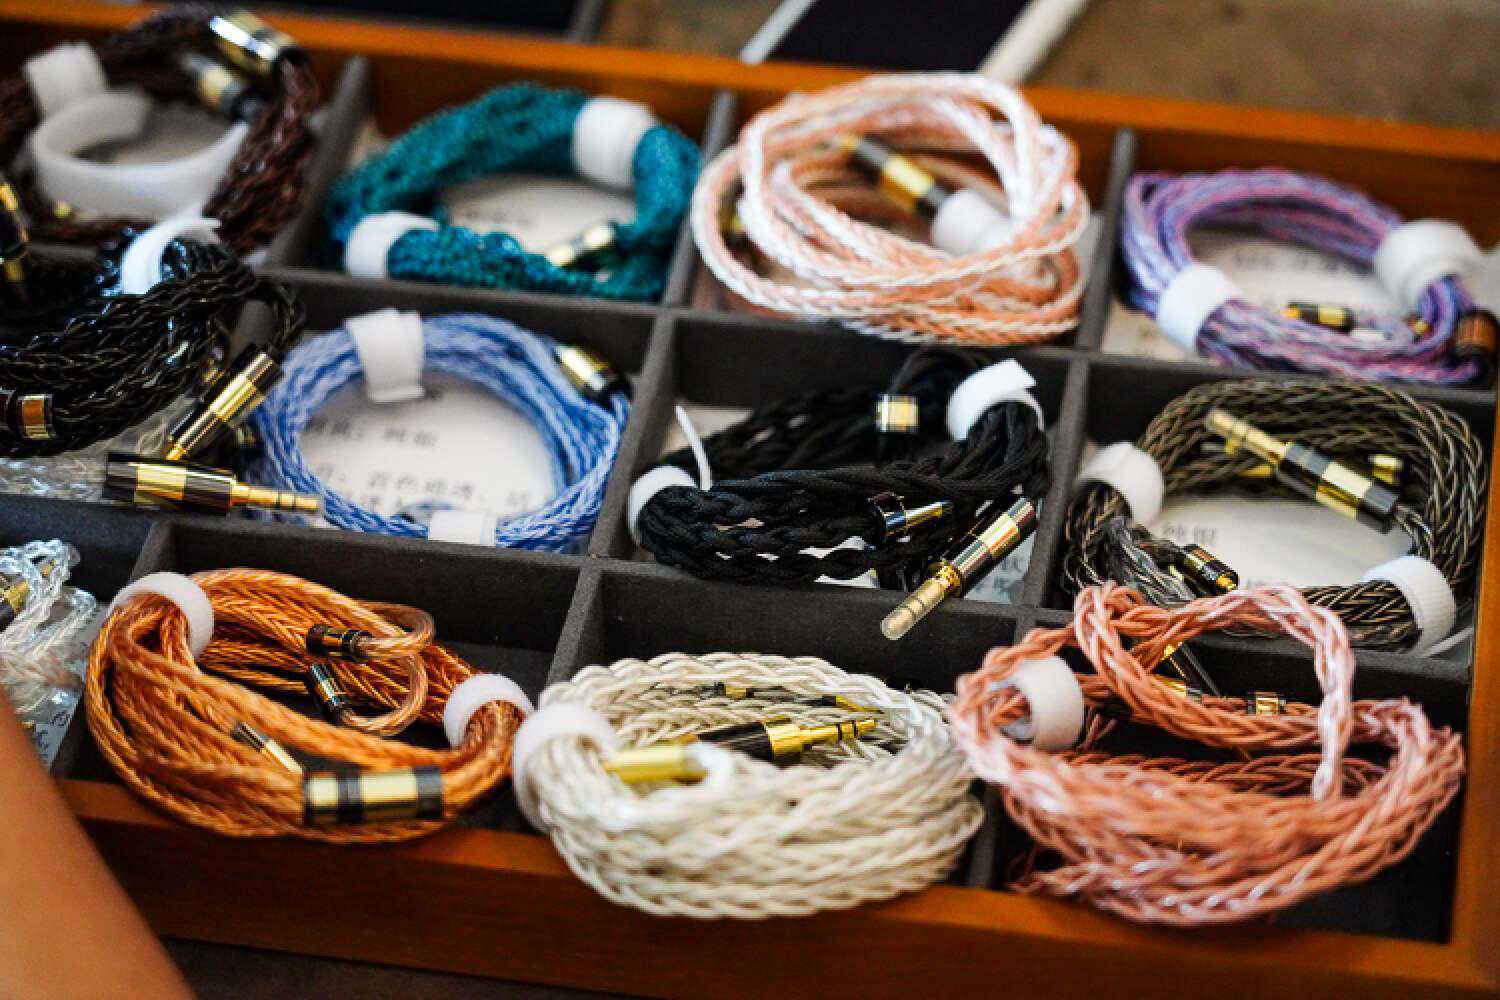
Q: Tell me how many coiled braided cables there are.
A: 12